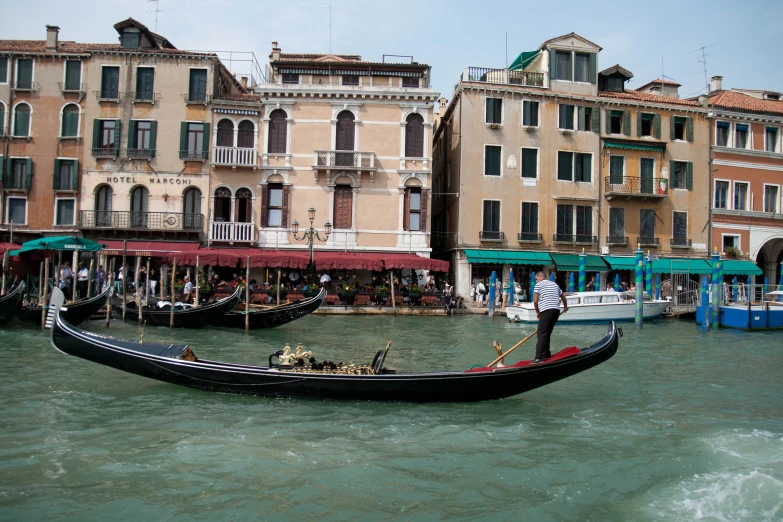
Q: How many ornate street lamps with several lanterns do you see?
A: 1